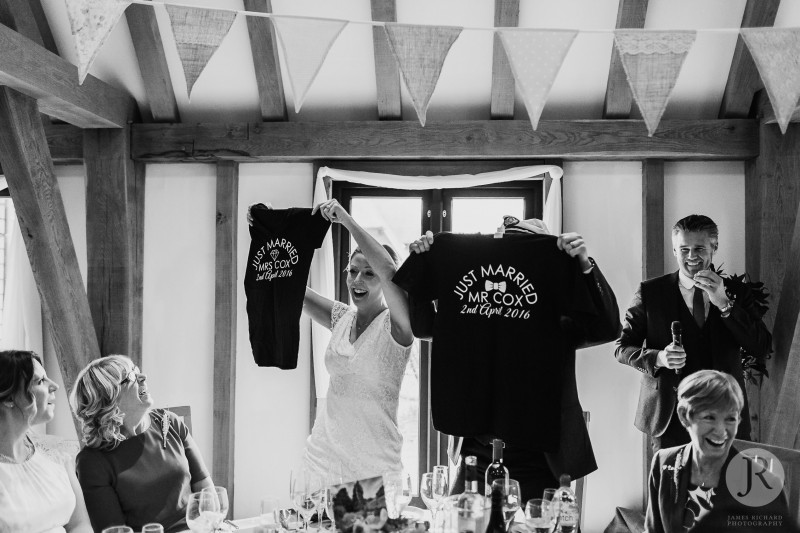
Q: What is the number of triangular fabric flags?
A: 7